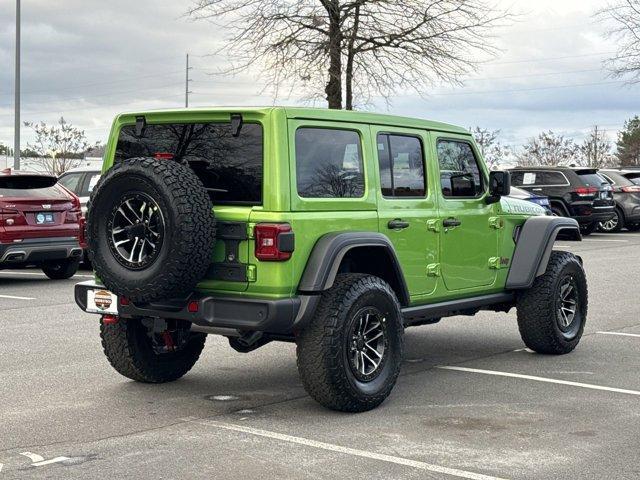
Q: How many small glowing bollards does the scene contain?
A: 0